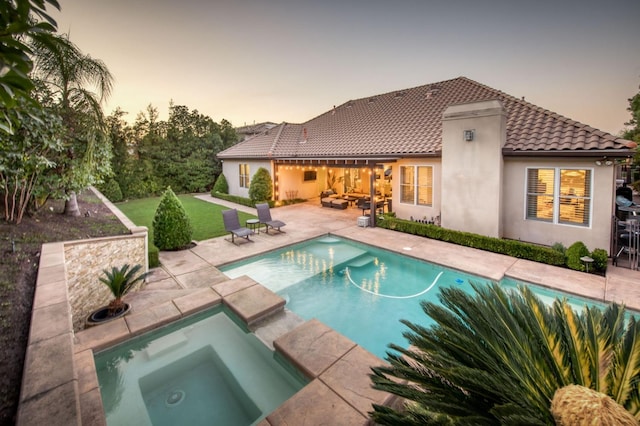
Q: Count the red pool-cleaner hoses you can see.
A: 0